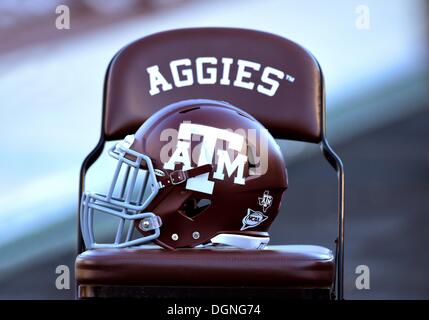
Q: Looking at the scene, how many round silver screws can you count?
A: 3